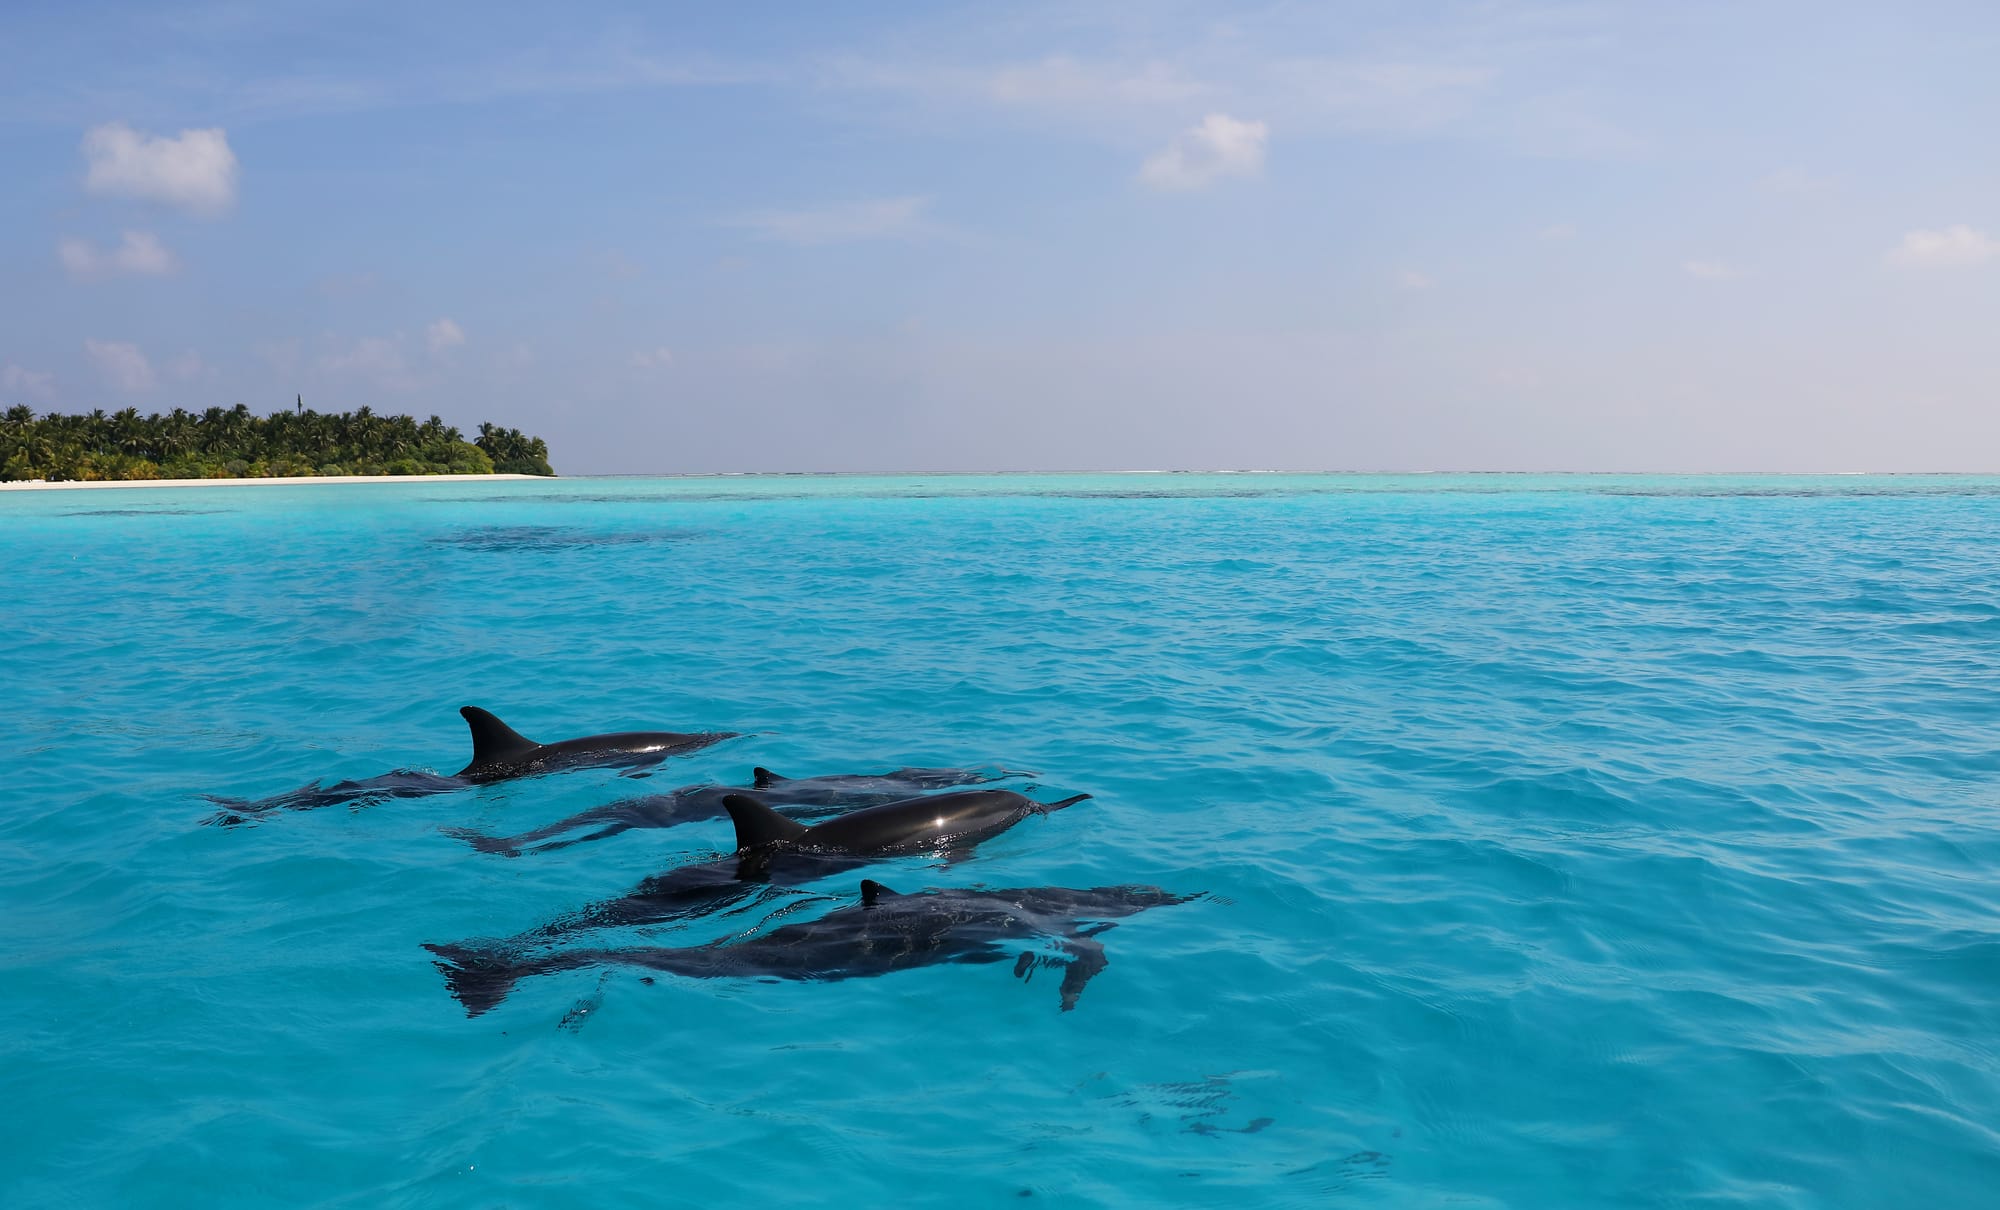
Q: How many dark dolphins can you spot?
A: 4